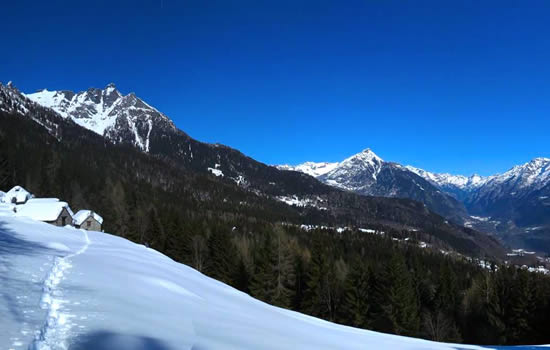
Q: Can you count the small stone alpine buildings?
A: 3